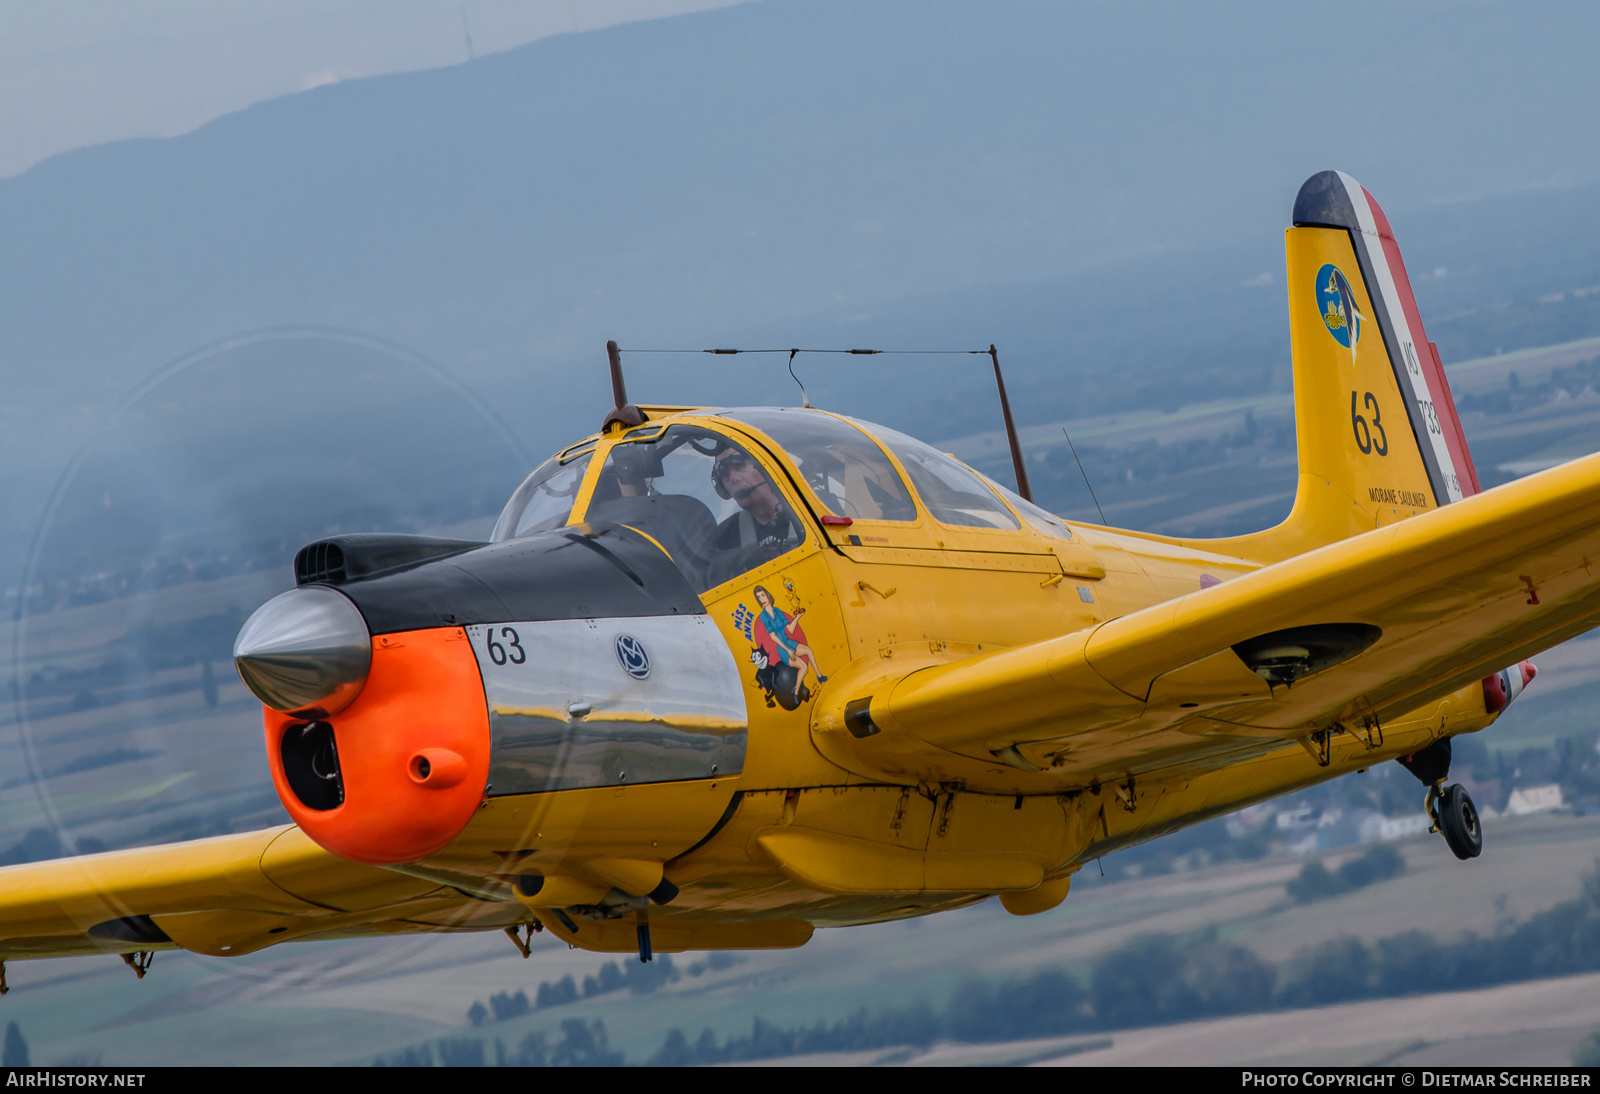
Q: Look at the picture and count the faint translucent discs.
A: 1